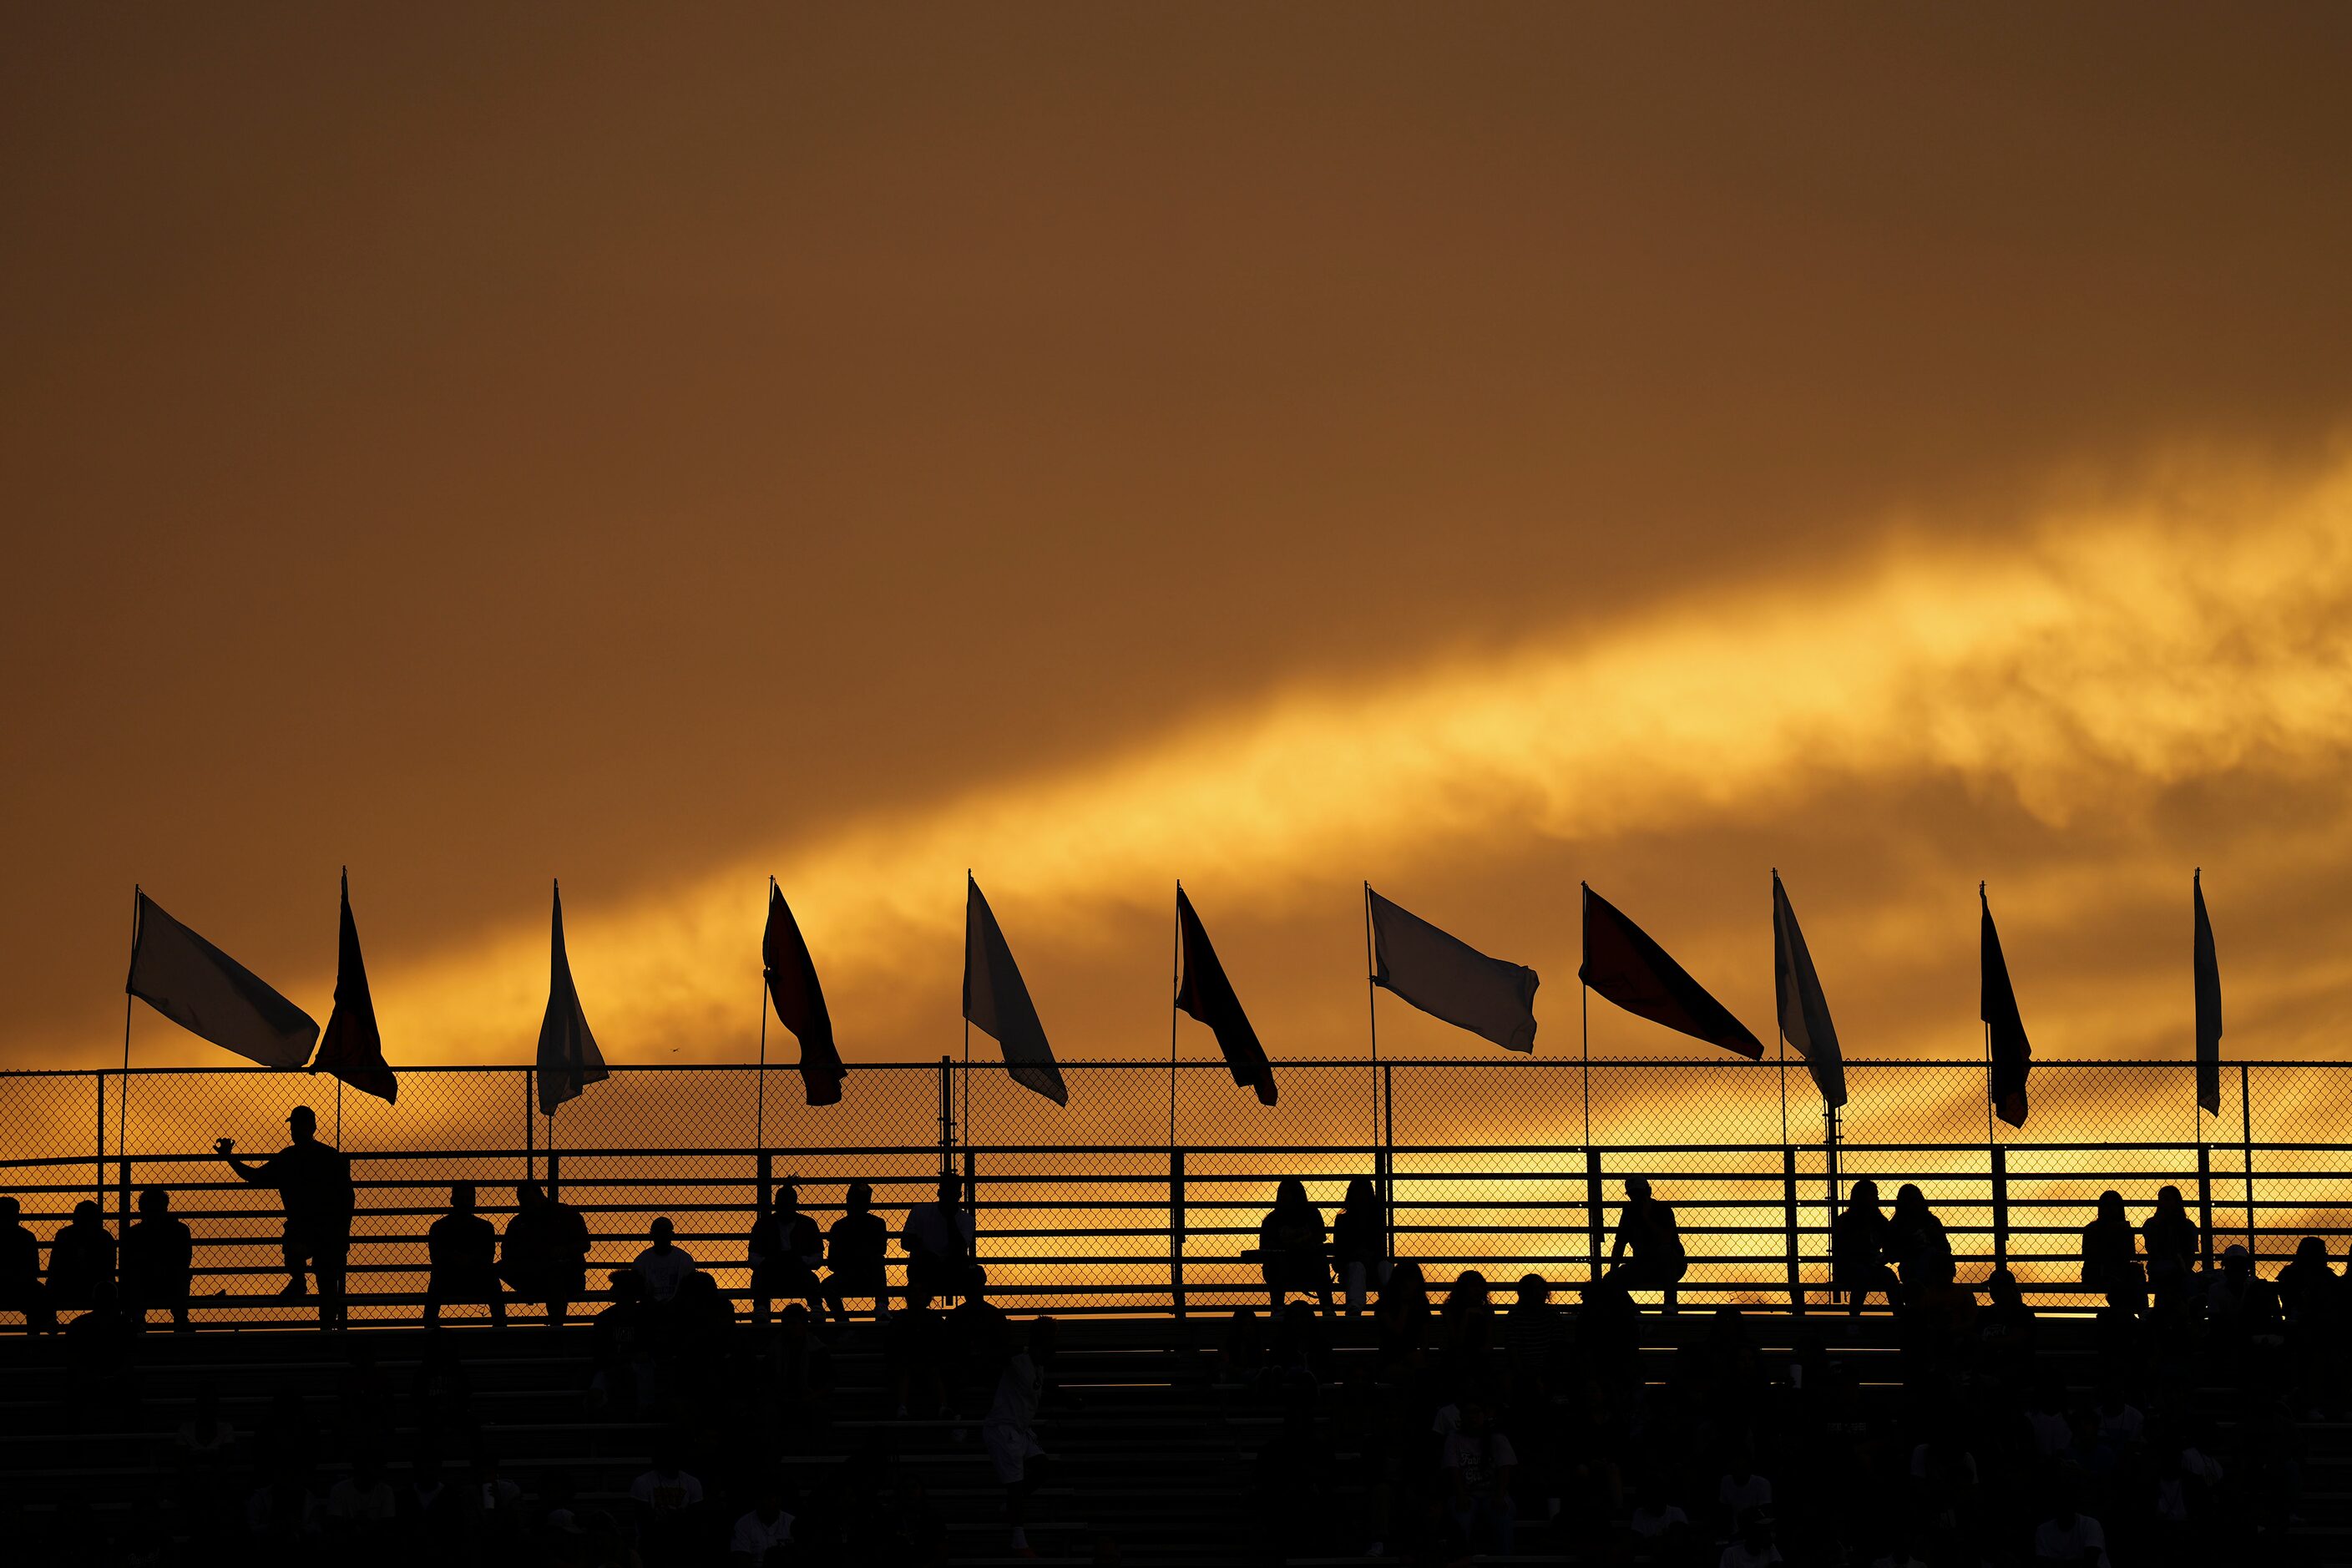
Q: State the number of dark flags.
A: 5